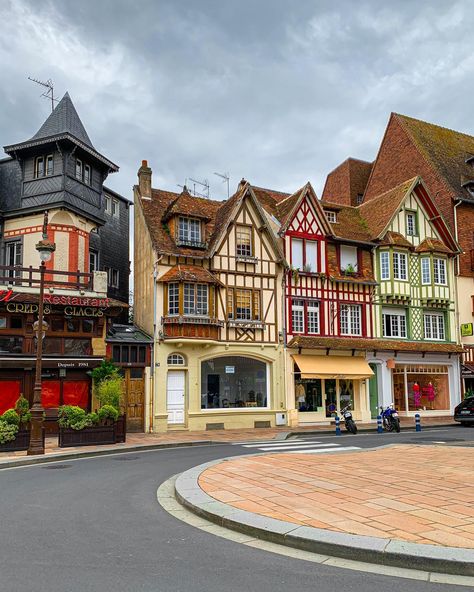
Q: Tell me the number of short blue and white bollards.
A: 3